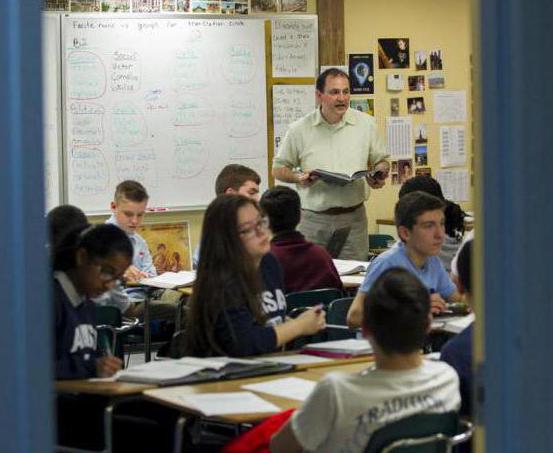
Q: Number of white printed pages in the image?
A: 4